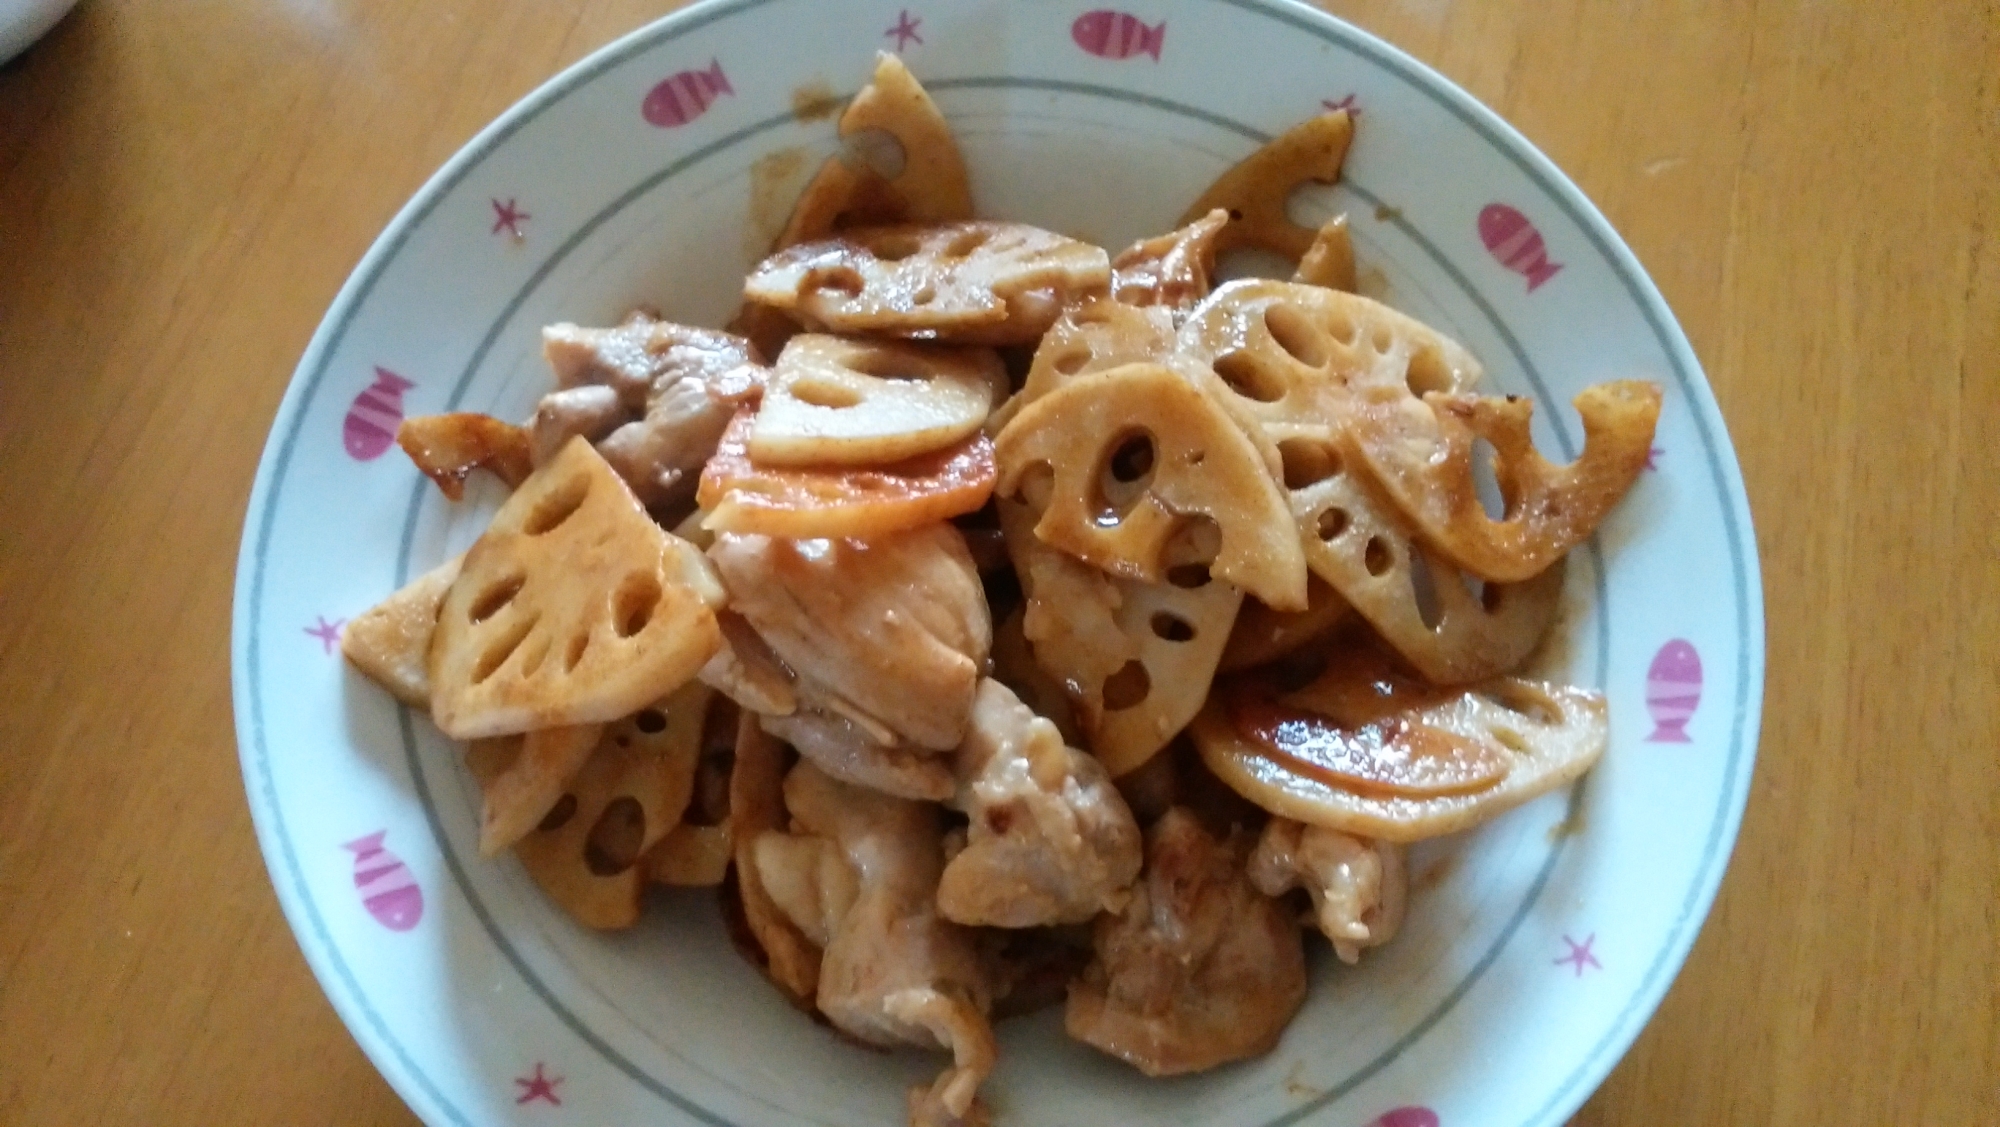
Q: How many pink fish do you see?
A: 7